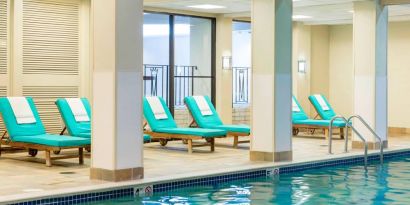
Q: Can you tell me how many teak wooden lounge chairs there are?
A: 6